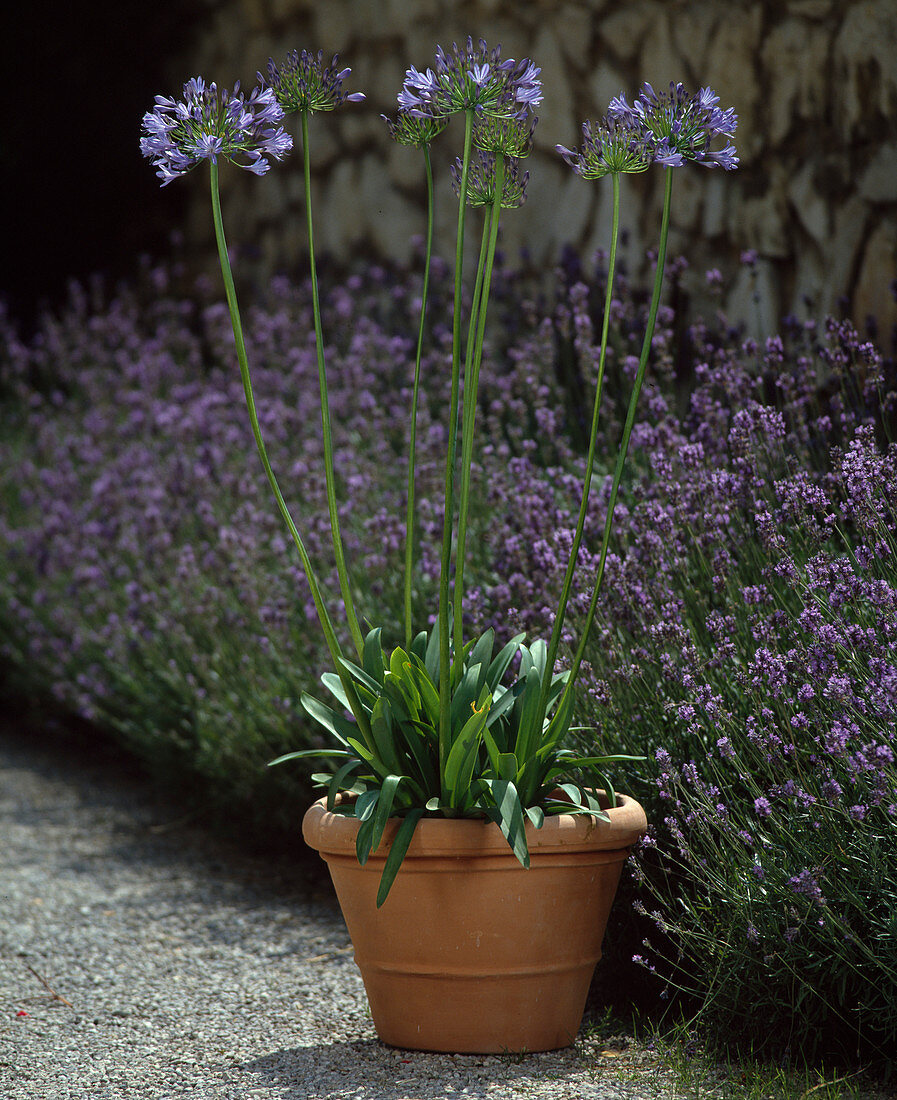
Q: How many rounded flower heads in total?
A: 8